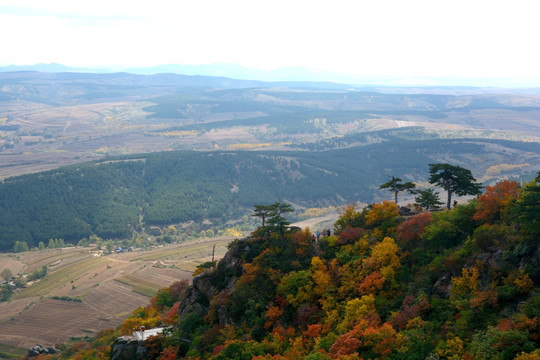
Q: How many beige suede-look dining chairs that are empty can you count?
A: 0